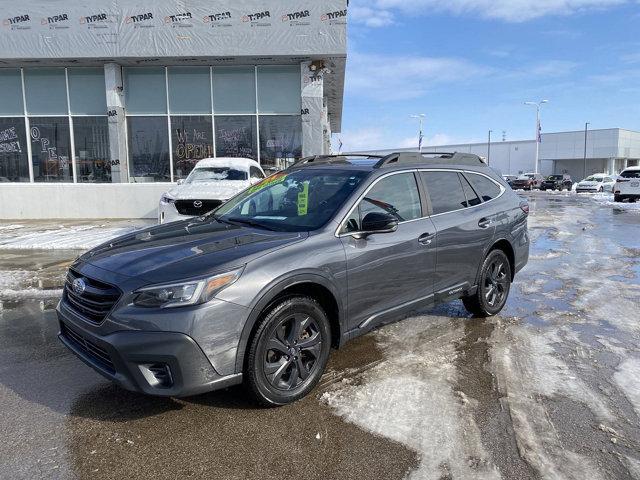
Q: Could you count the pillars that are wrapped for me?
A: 2